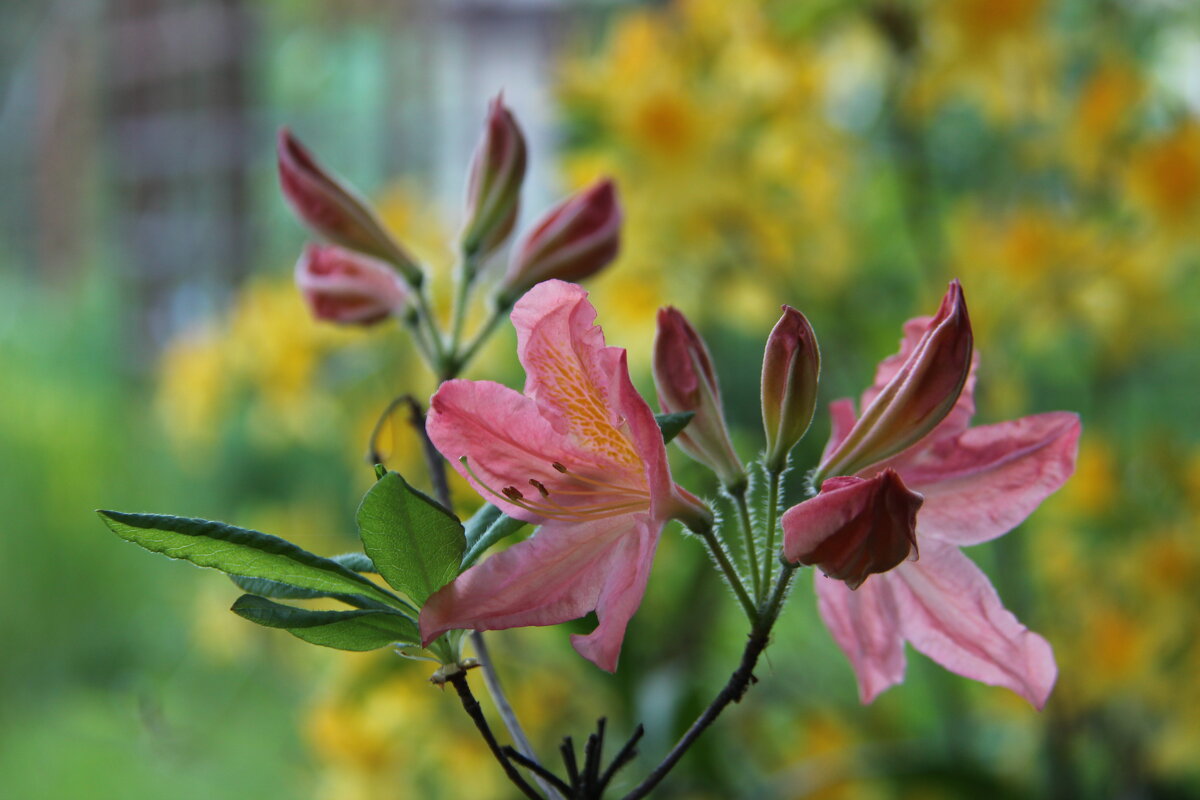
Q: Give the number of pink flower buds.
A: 8